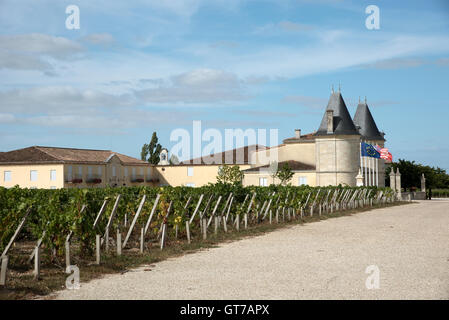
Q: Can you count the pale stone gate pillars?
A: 4